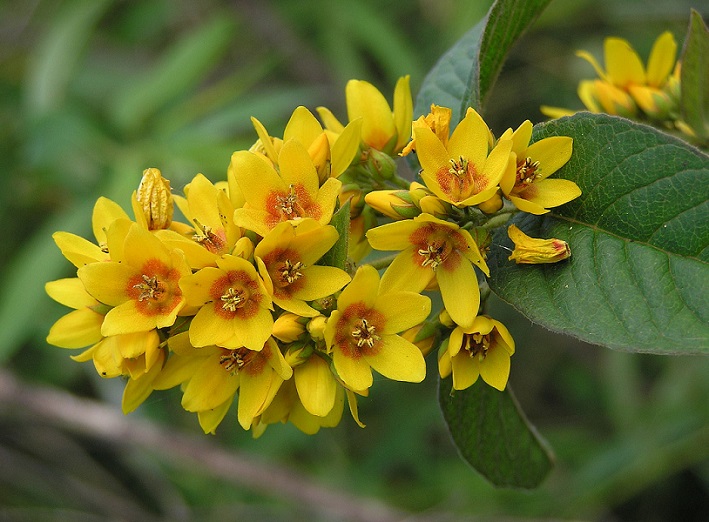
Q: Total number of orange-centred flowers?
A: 11